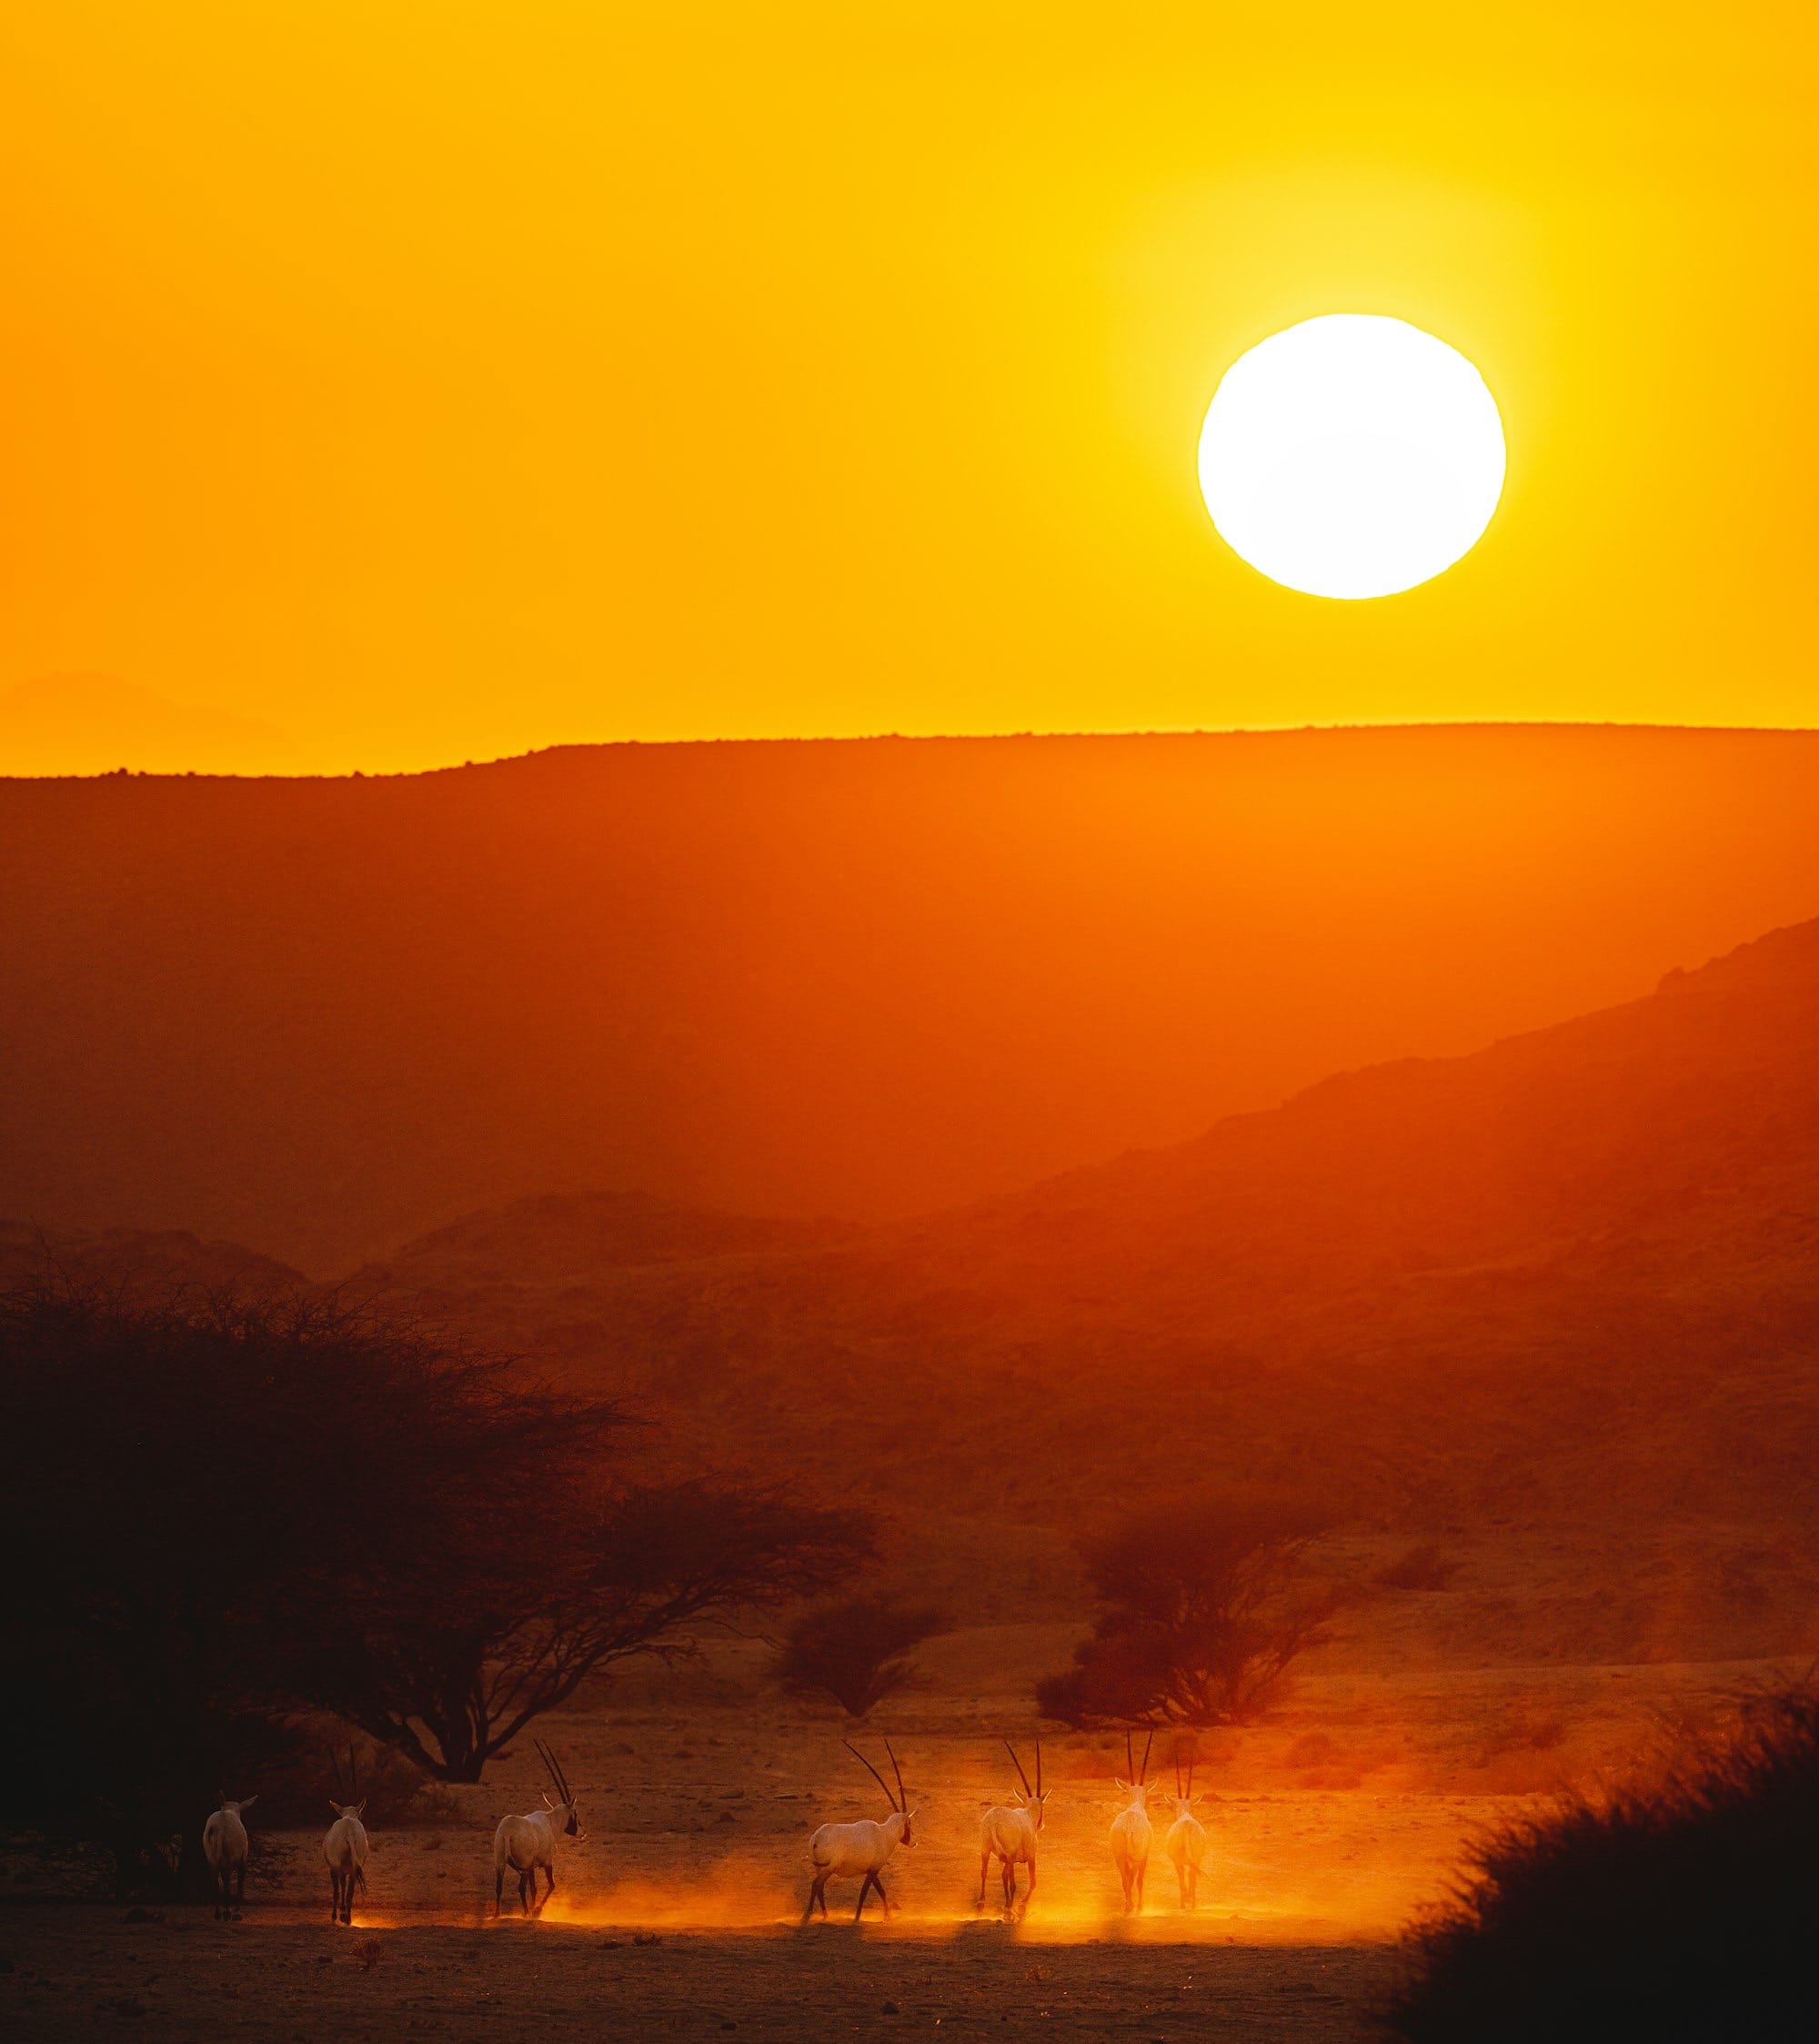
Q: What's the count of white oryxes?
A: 7